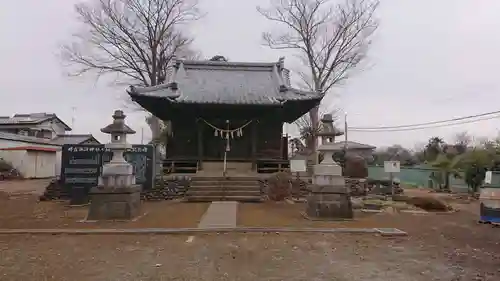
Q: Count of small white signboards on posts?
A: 2